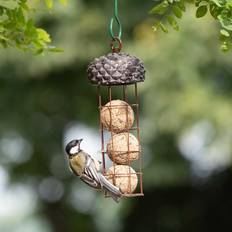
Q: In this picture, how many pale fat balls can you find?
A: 3